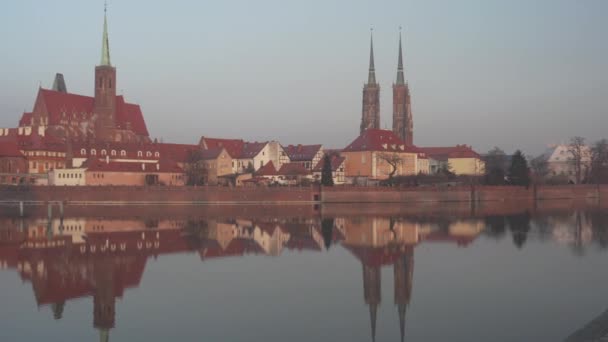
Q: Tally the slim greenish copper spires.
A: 3